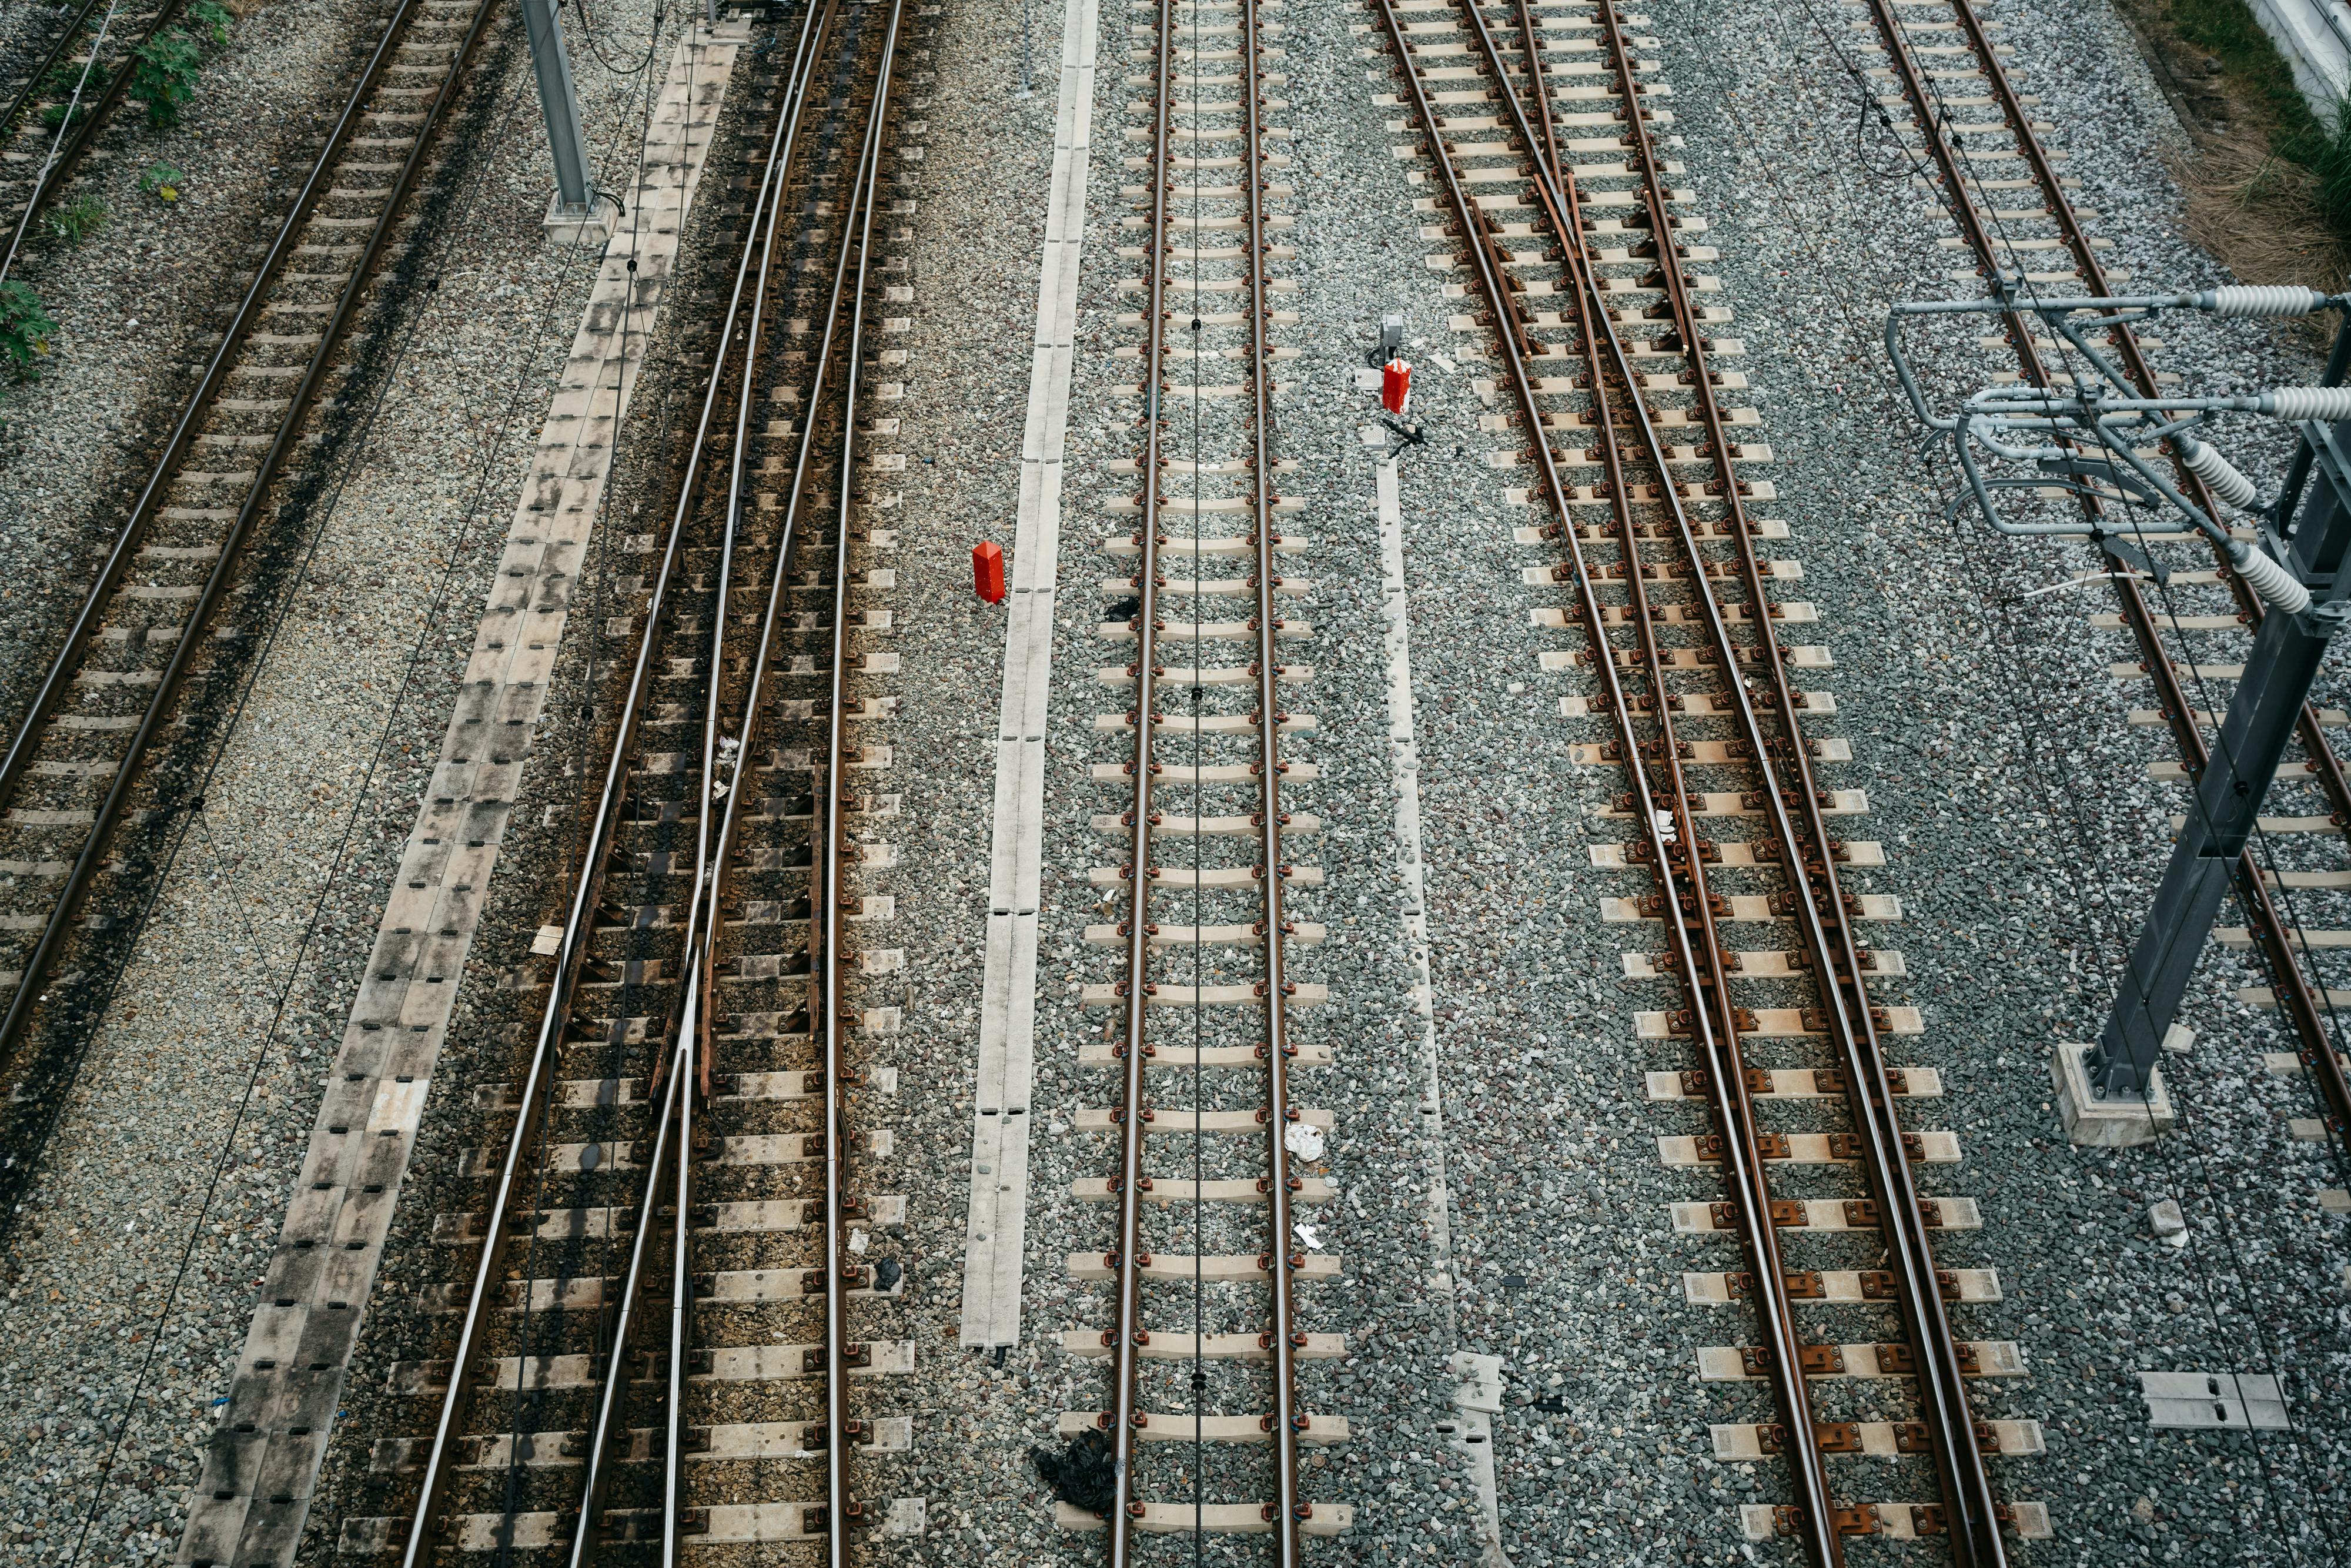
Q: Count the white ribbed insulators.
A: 4